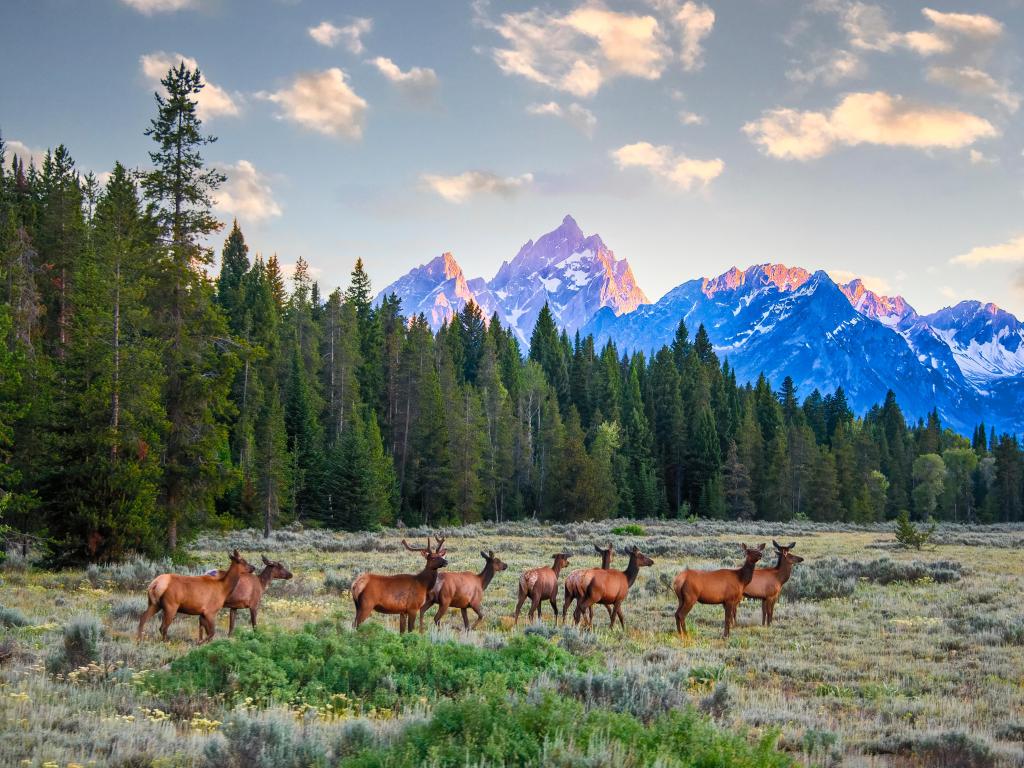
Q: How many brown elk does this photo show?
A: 9